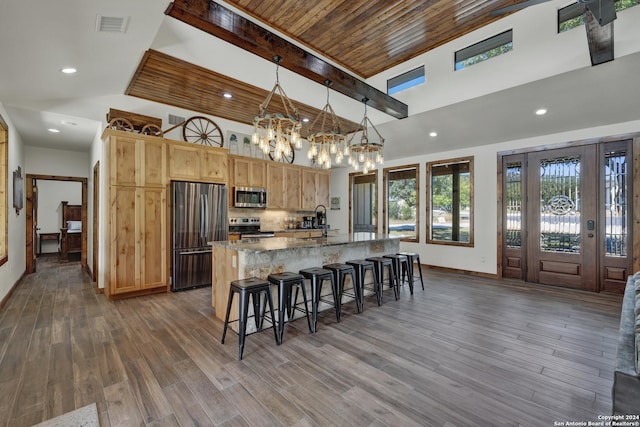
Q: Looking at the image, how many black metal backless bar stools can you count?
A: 8